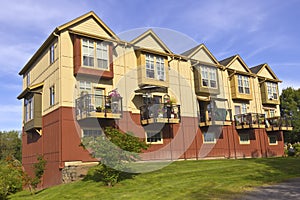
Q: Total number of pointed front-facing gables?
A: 5